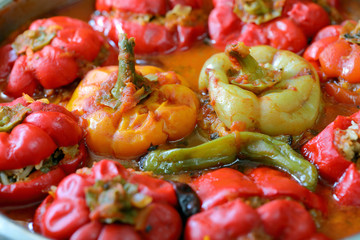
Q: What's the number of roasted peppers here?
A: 11